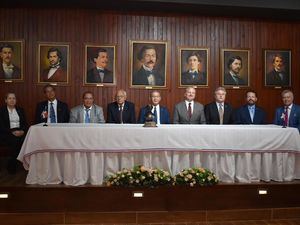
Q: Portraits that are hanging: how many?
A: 7